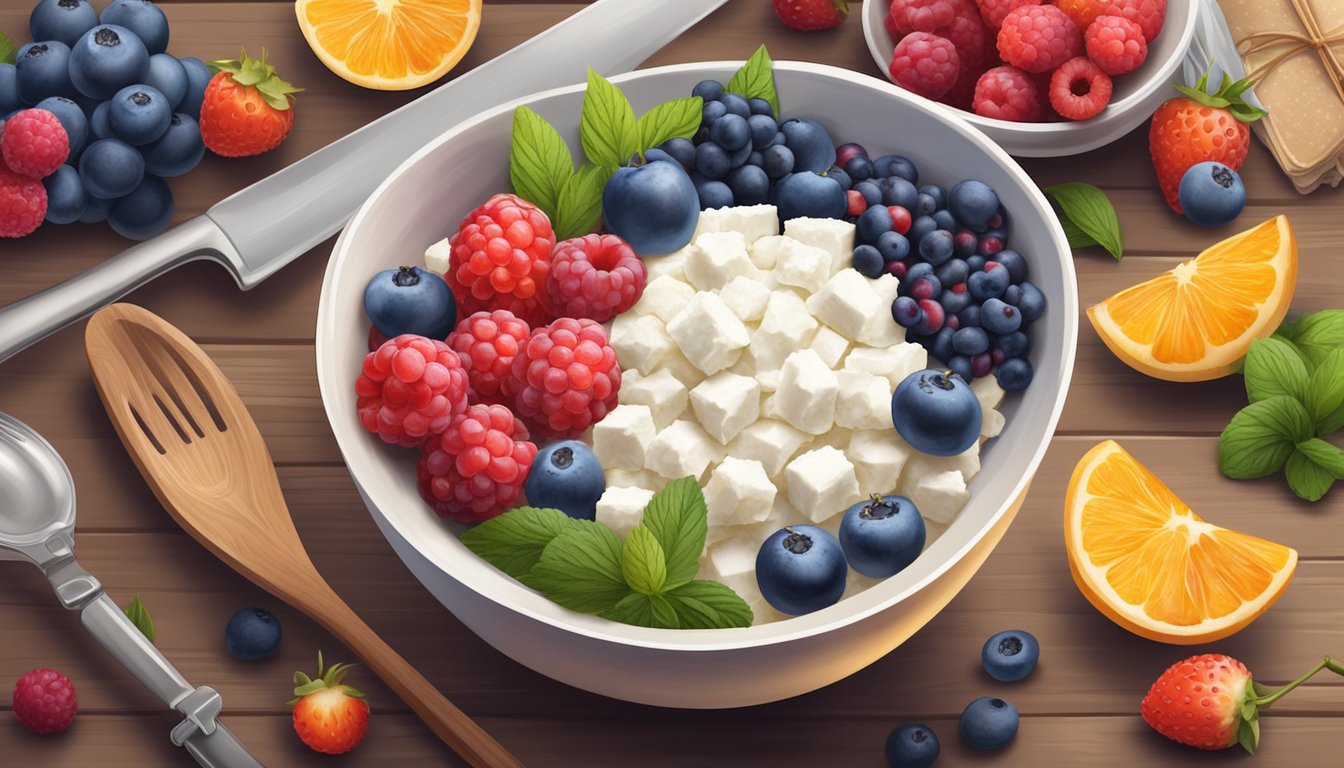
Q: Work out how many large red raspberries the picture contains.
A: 6